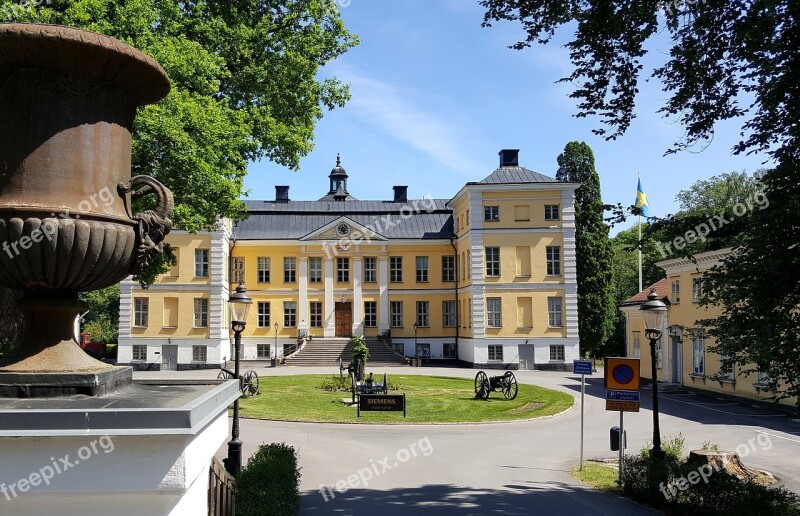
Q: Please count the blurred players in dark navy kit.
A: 0